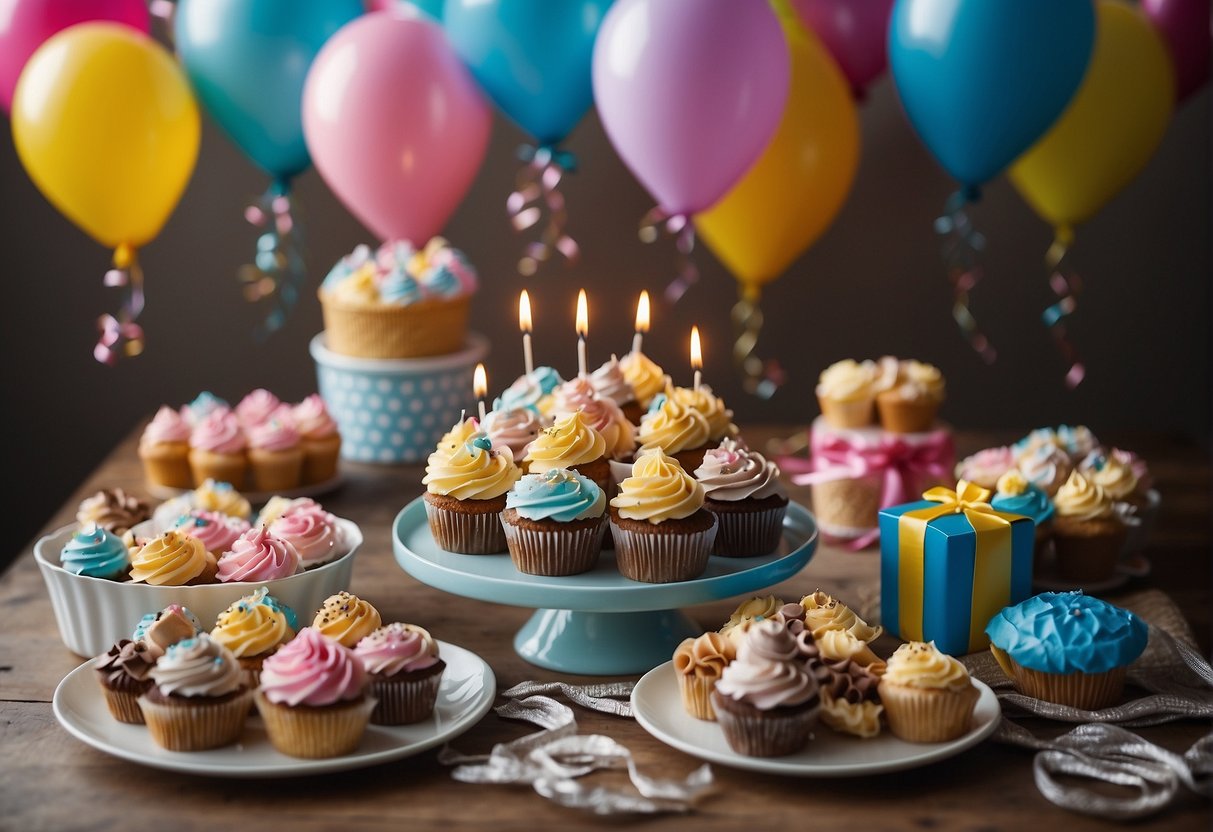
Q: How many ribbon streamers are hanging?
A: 7